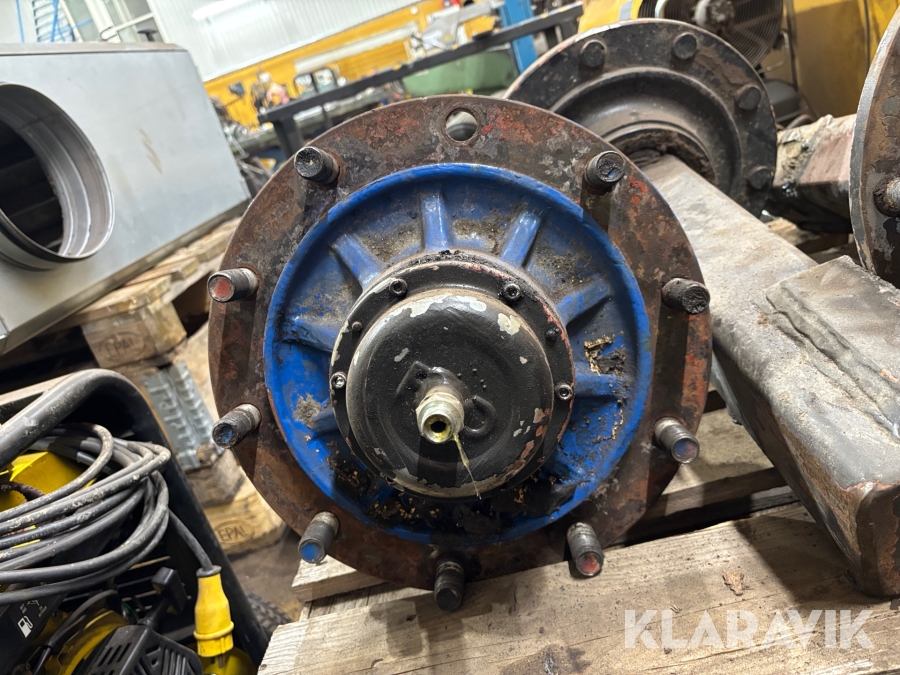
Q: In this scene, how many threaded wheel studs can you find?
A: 9